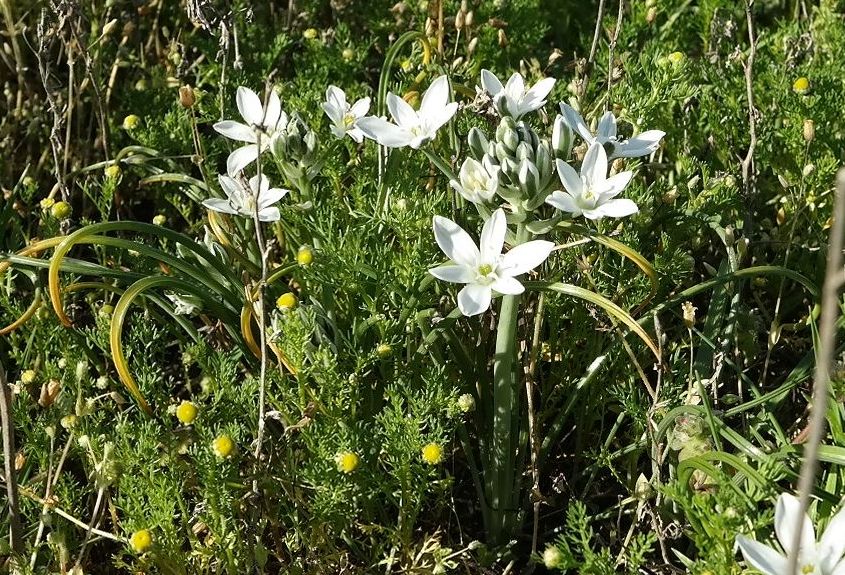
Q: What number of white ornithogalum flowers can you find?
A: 10